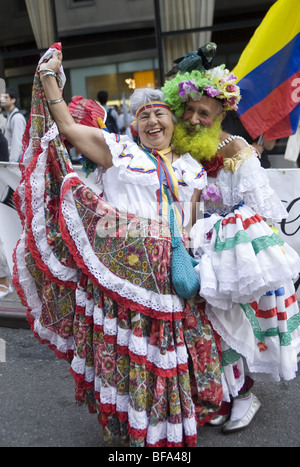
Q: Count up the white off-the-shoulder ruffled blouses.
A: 2